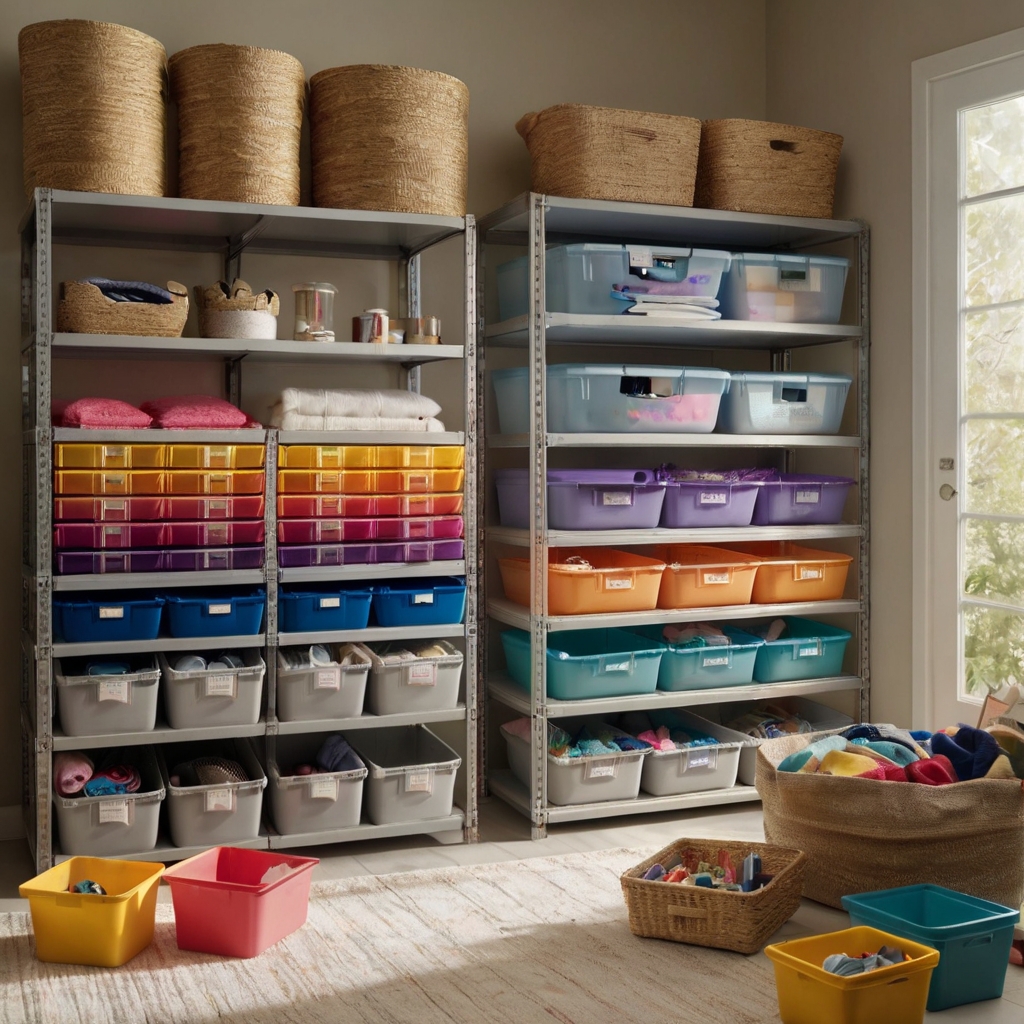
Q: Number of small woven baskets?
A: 3